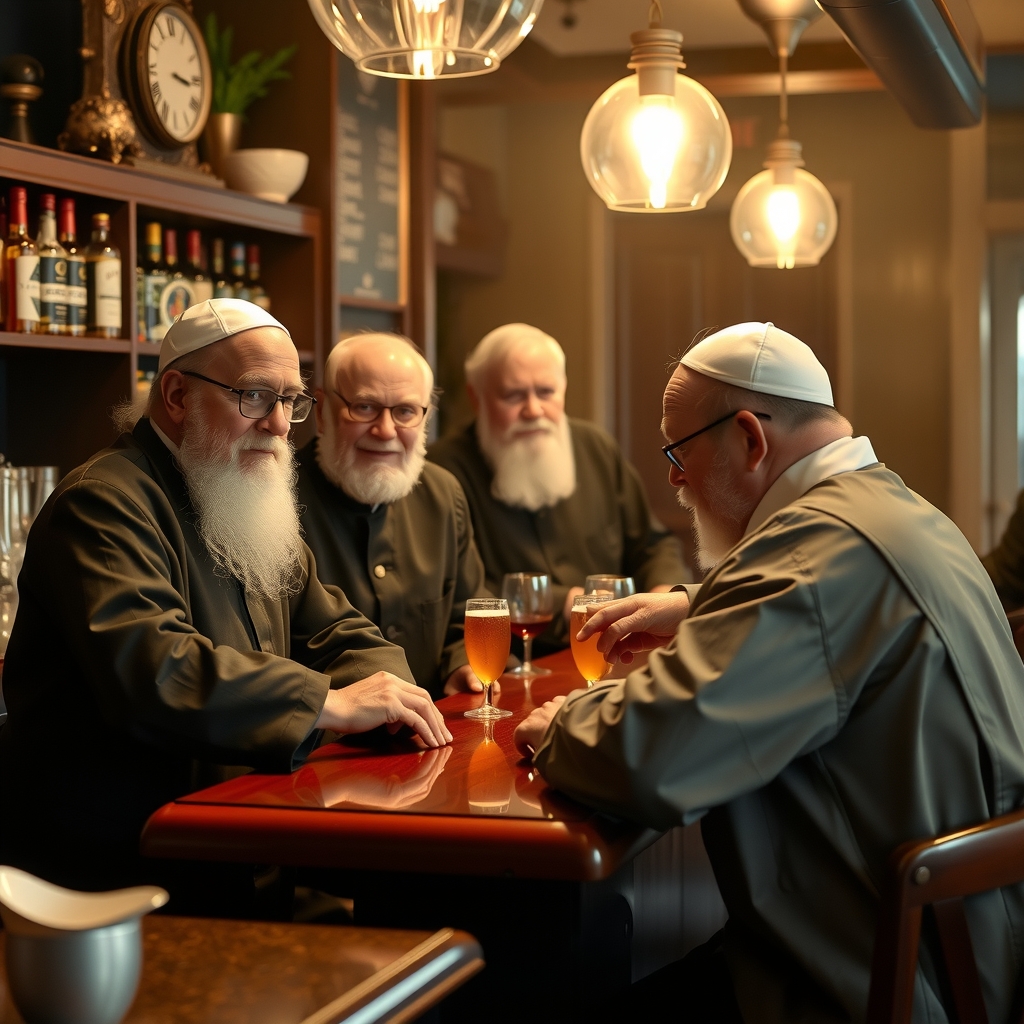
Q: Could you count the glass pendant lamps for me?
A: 3